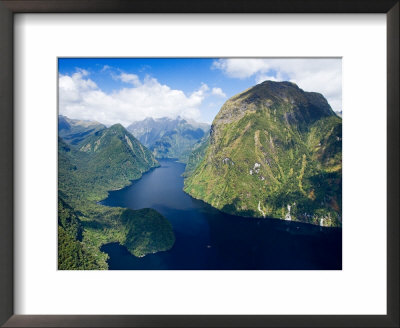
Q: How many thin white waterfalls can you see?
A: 3